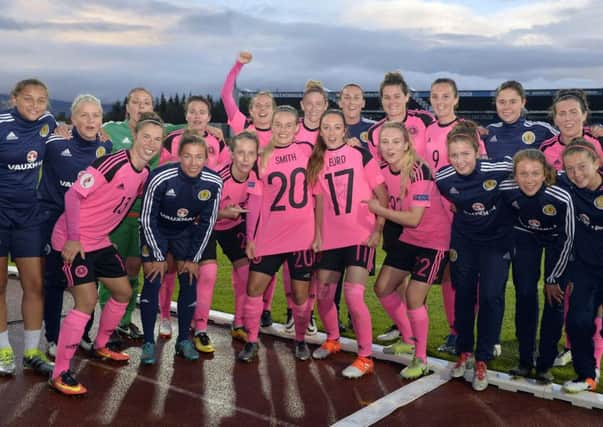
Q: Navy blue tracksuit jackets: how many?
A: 8